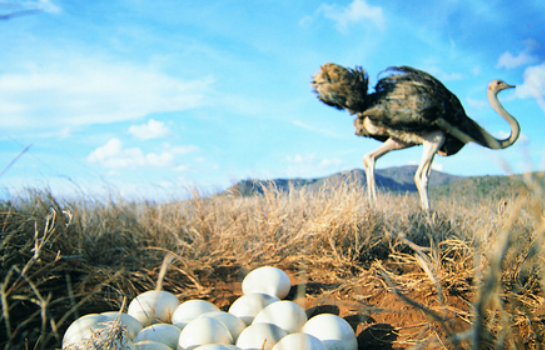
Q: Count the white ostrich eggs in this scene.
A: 15